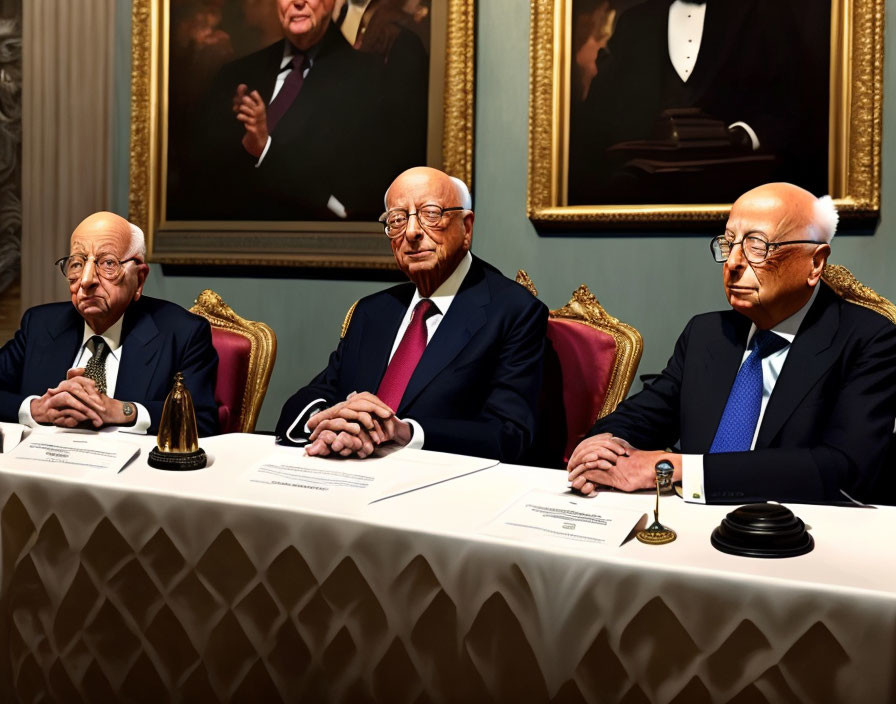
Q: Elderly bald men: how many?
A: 3